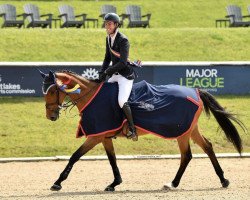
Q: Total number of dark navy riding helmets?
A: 1